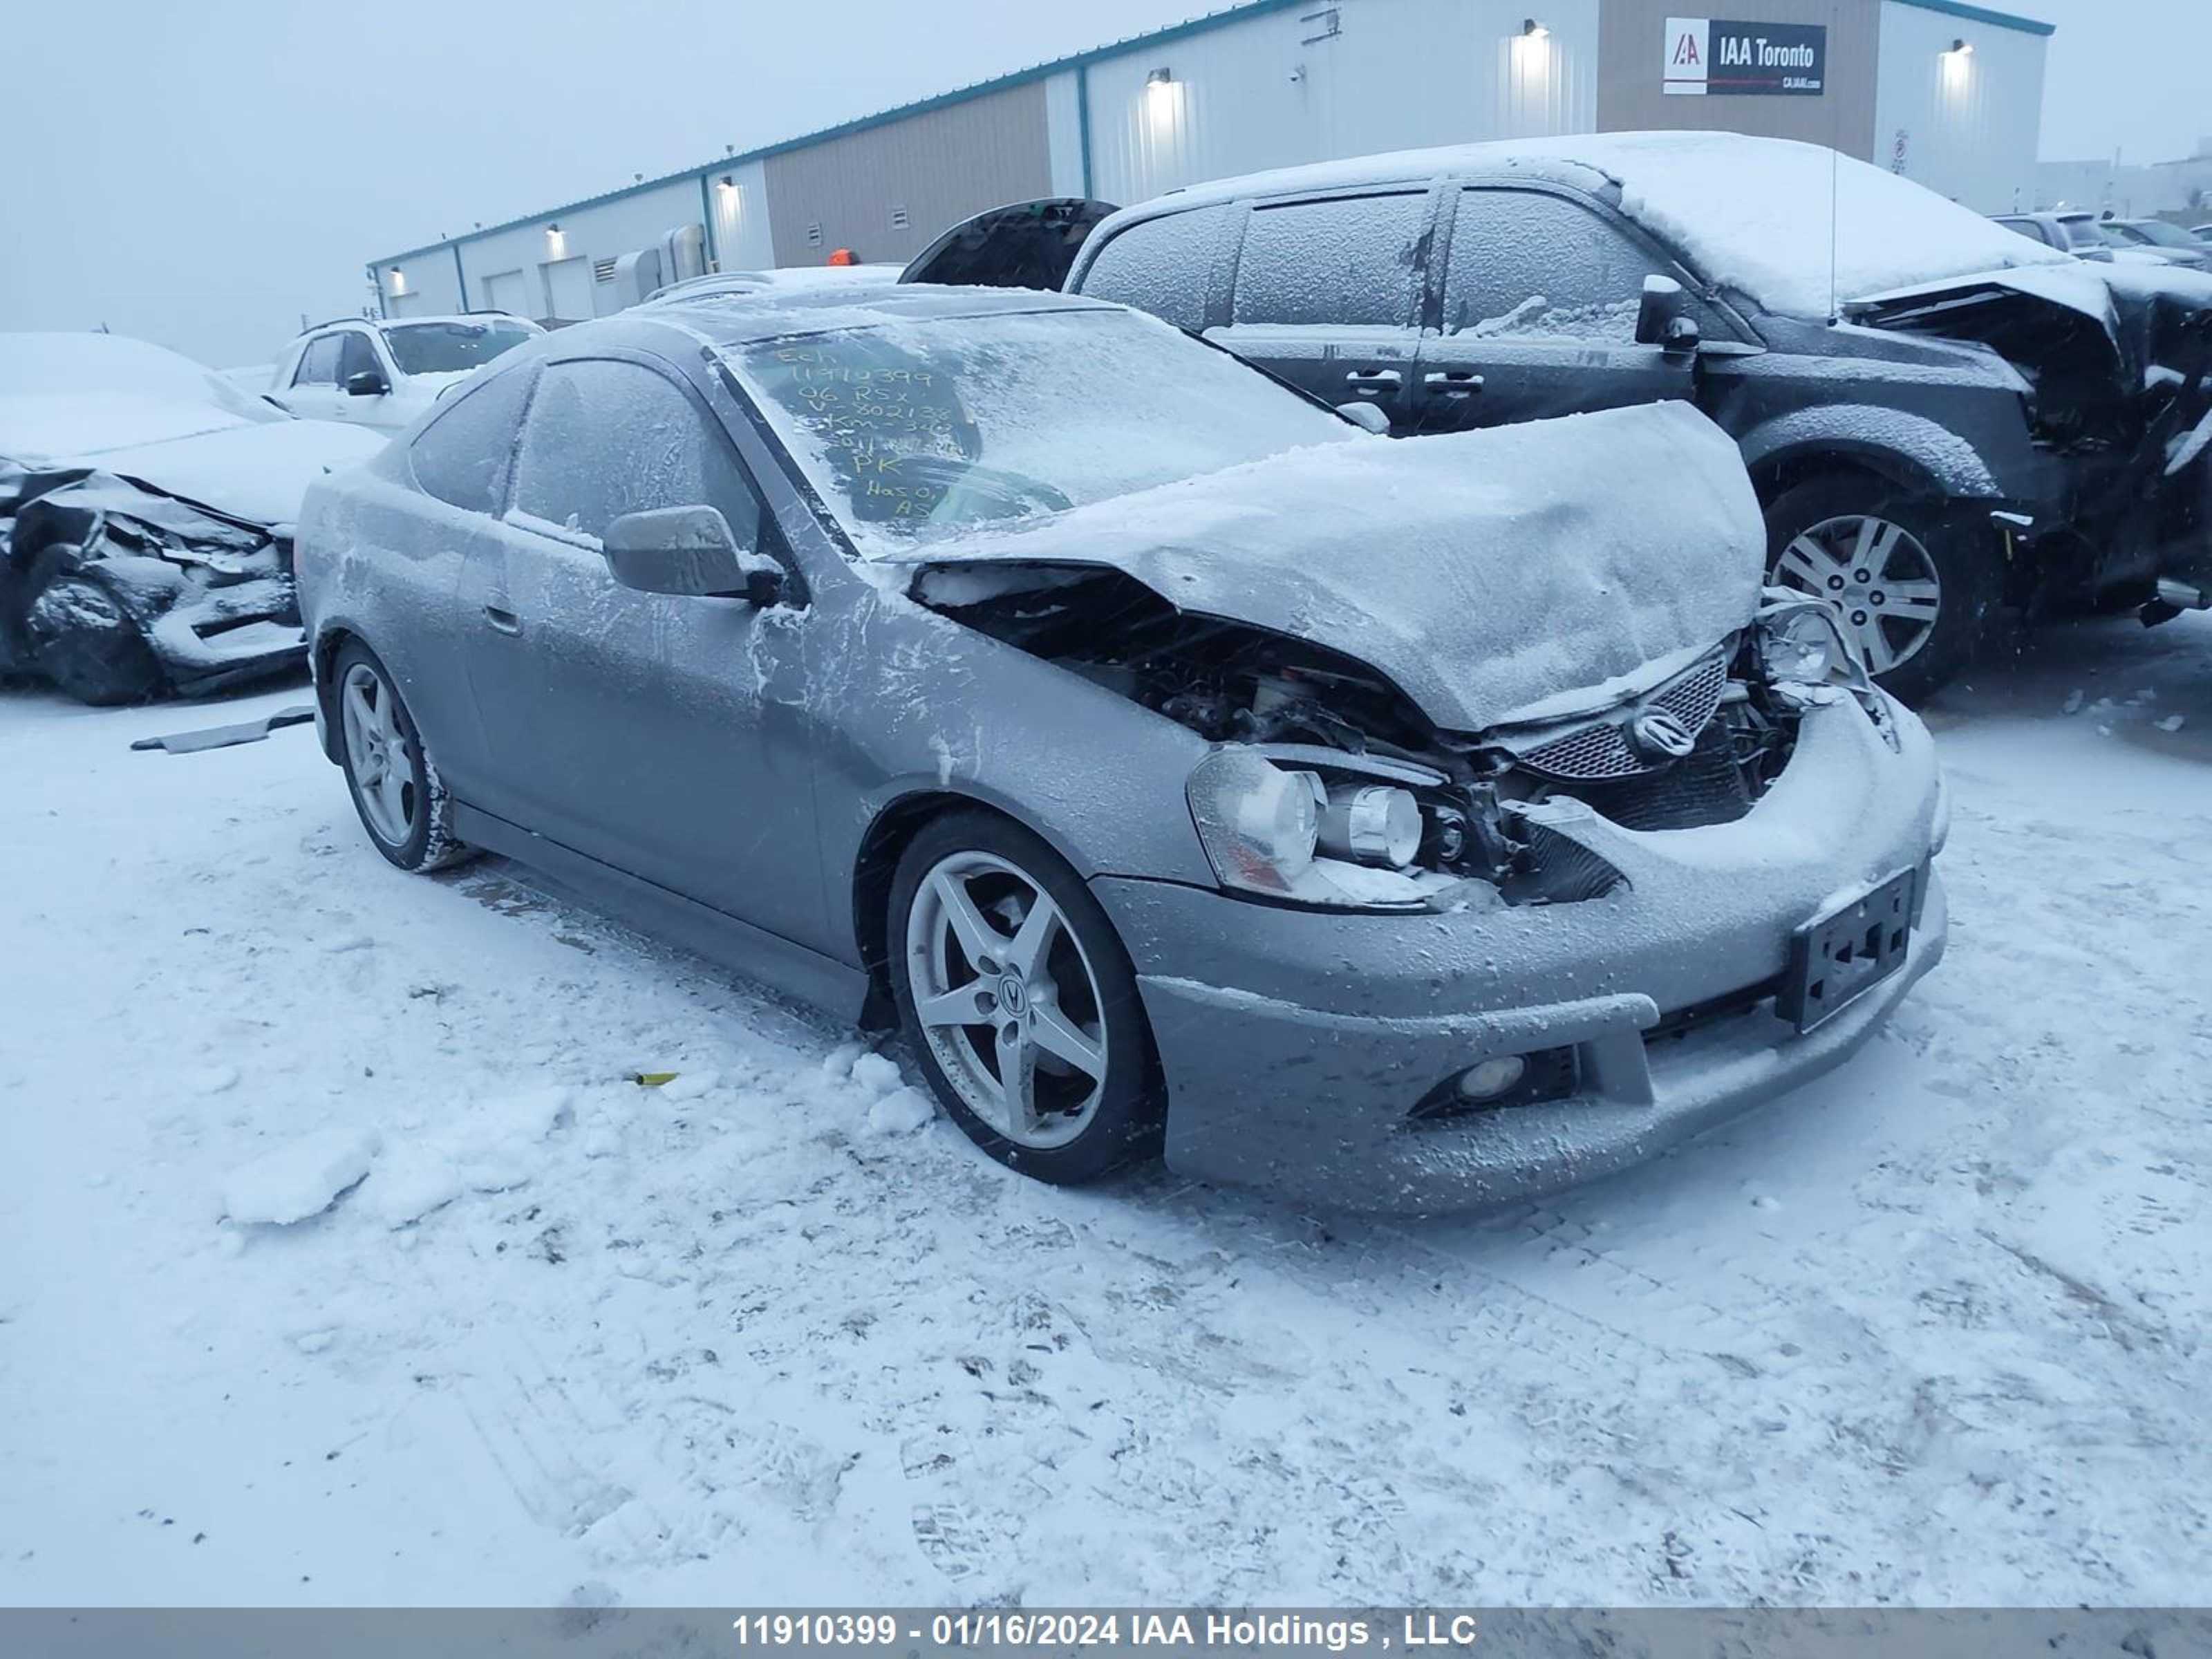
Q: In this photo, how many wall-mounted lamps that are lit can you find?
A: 6